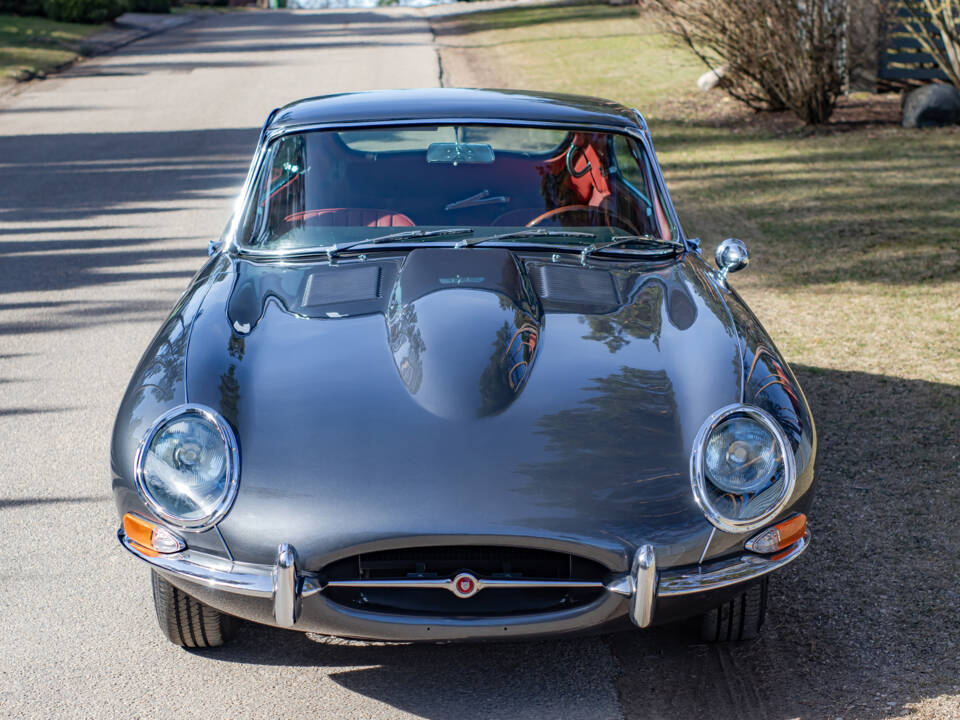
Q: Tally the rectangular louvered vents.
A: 2